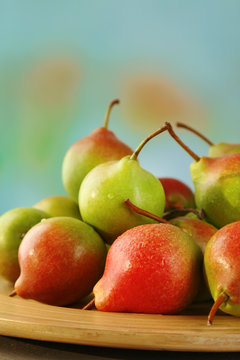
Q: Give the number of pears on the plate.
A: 11